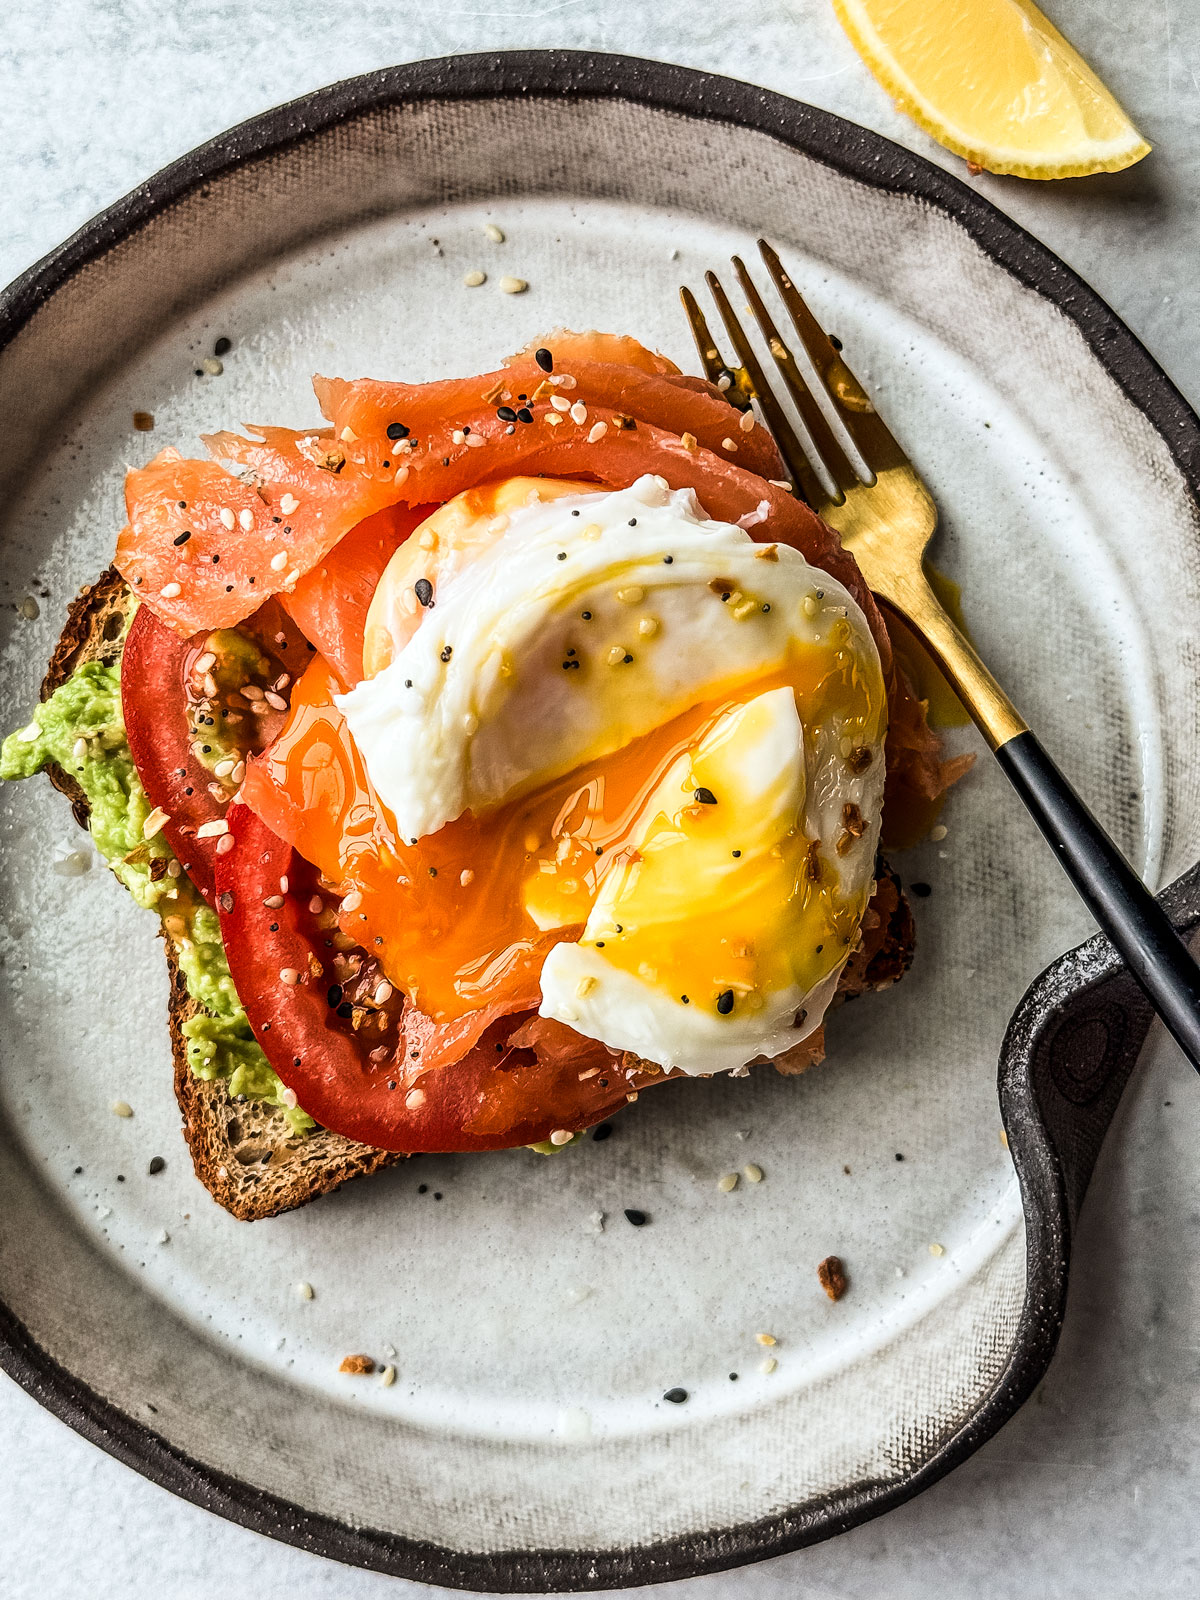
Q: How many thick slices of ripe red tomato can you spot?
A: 2